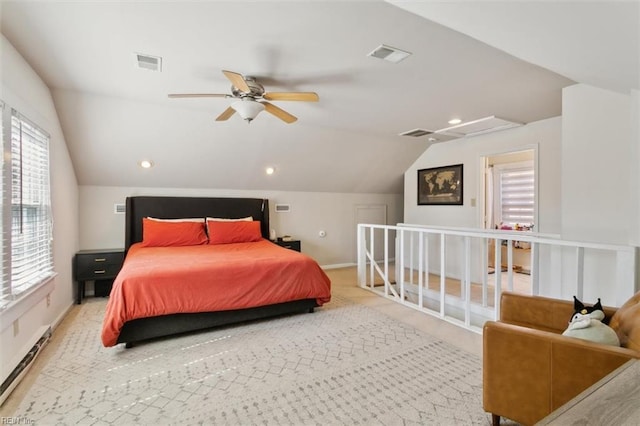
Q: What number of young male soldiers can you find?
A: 0